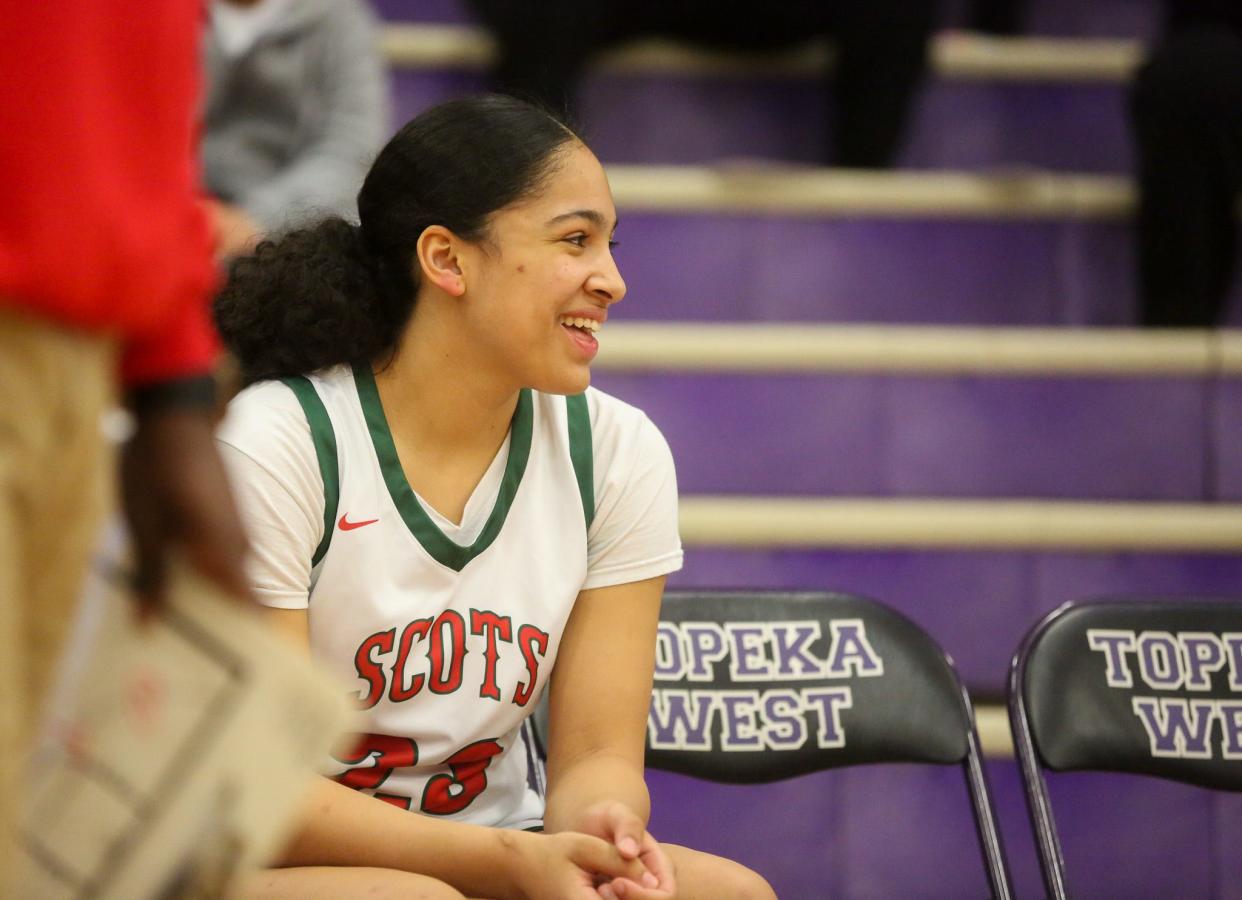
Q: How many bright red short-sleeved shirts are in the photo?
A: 0